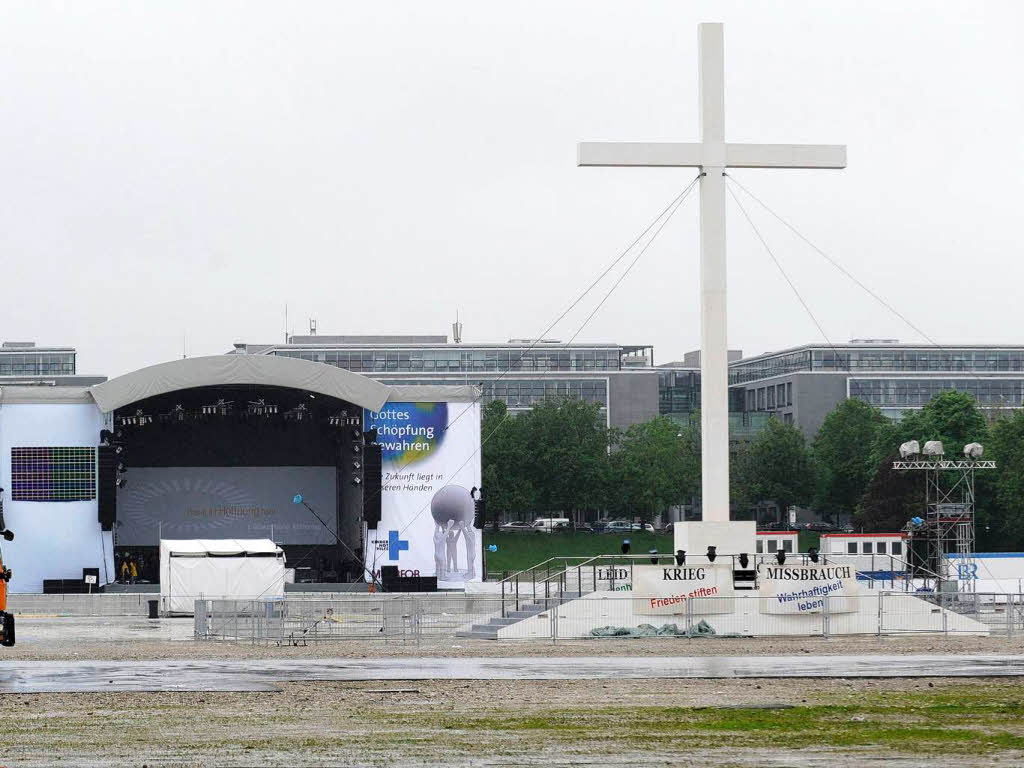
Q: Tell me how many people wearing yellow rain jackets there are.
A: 2